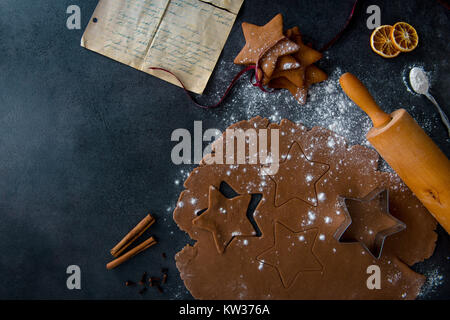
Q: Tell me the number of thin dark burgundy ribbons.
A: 1